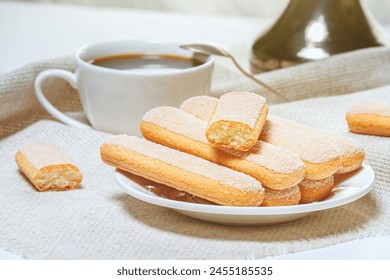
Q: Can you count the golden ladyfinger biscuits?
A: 9